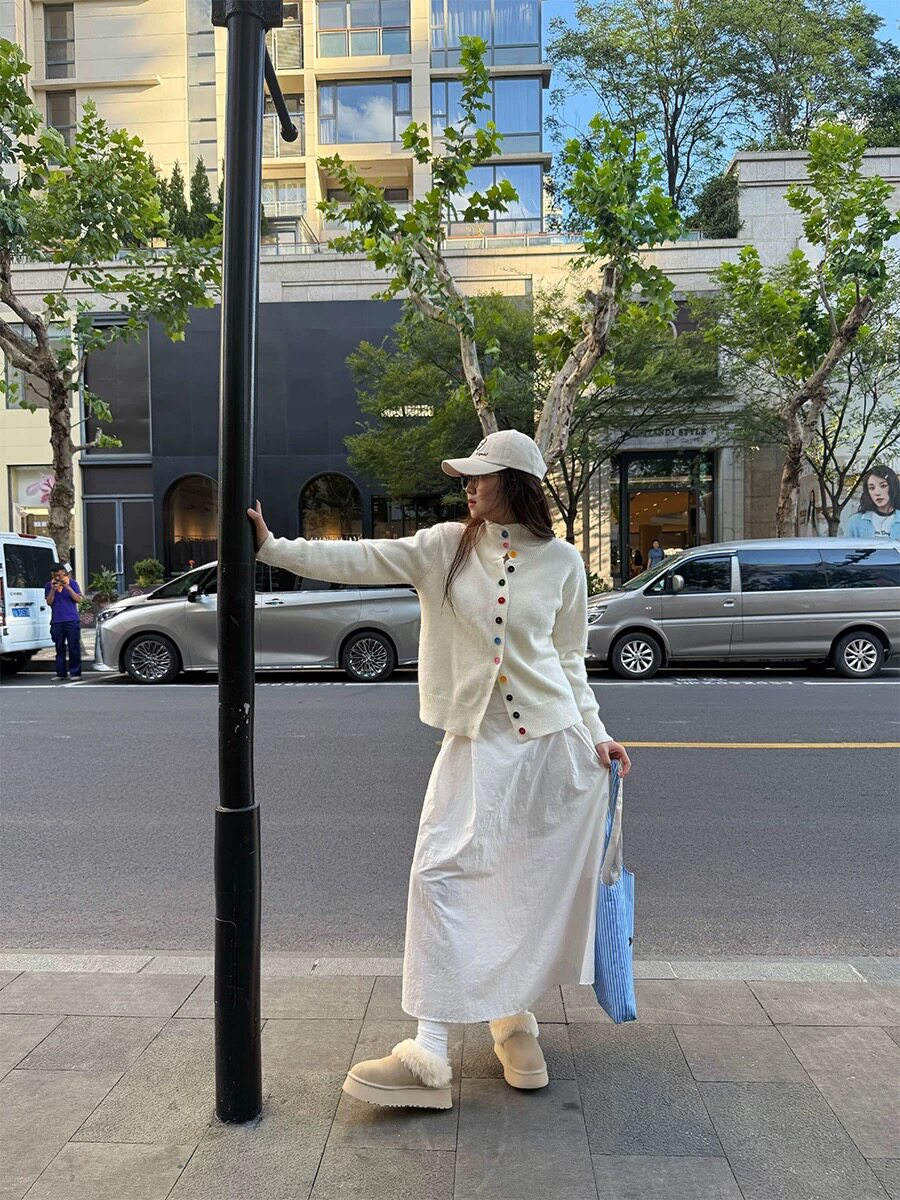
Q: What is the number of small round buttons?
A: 13